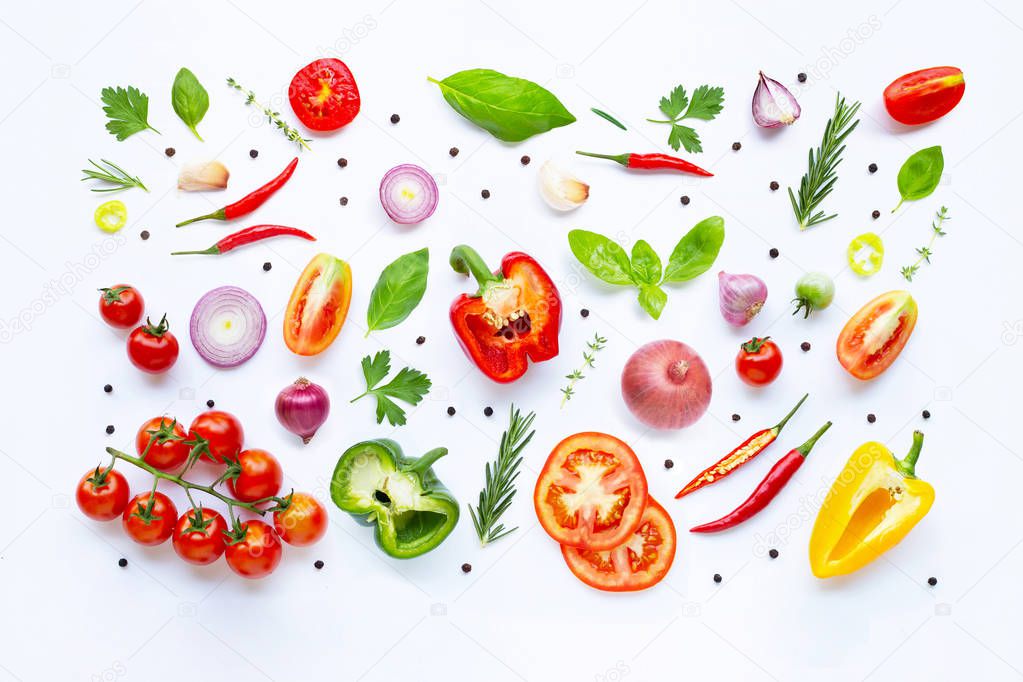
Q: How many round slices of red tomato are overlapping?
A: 2